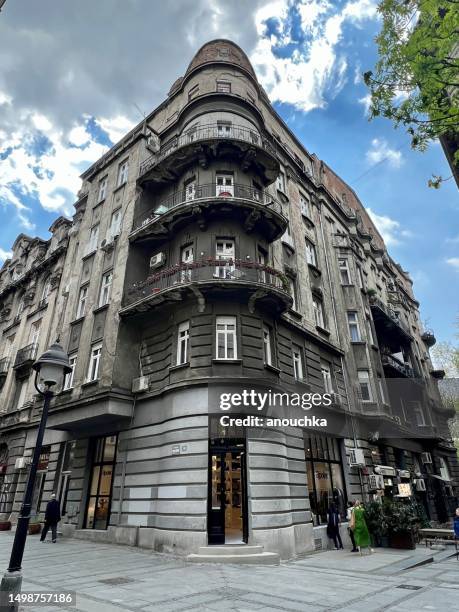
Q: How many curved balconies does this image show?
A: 3